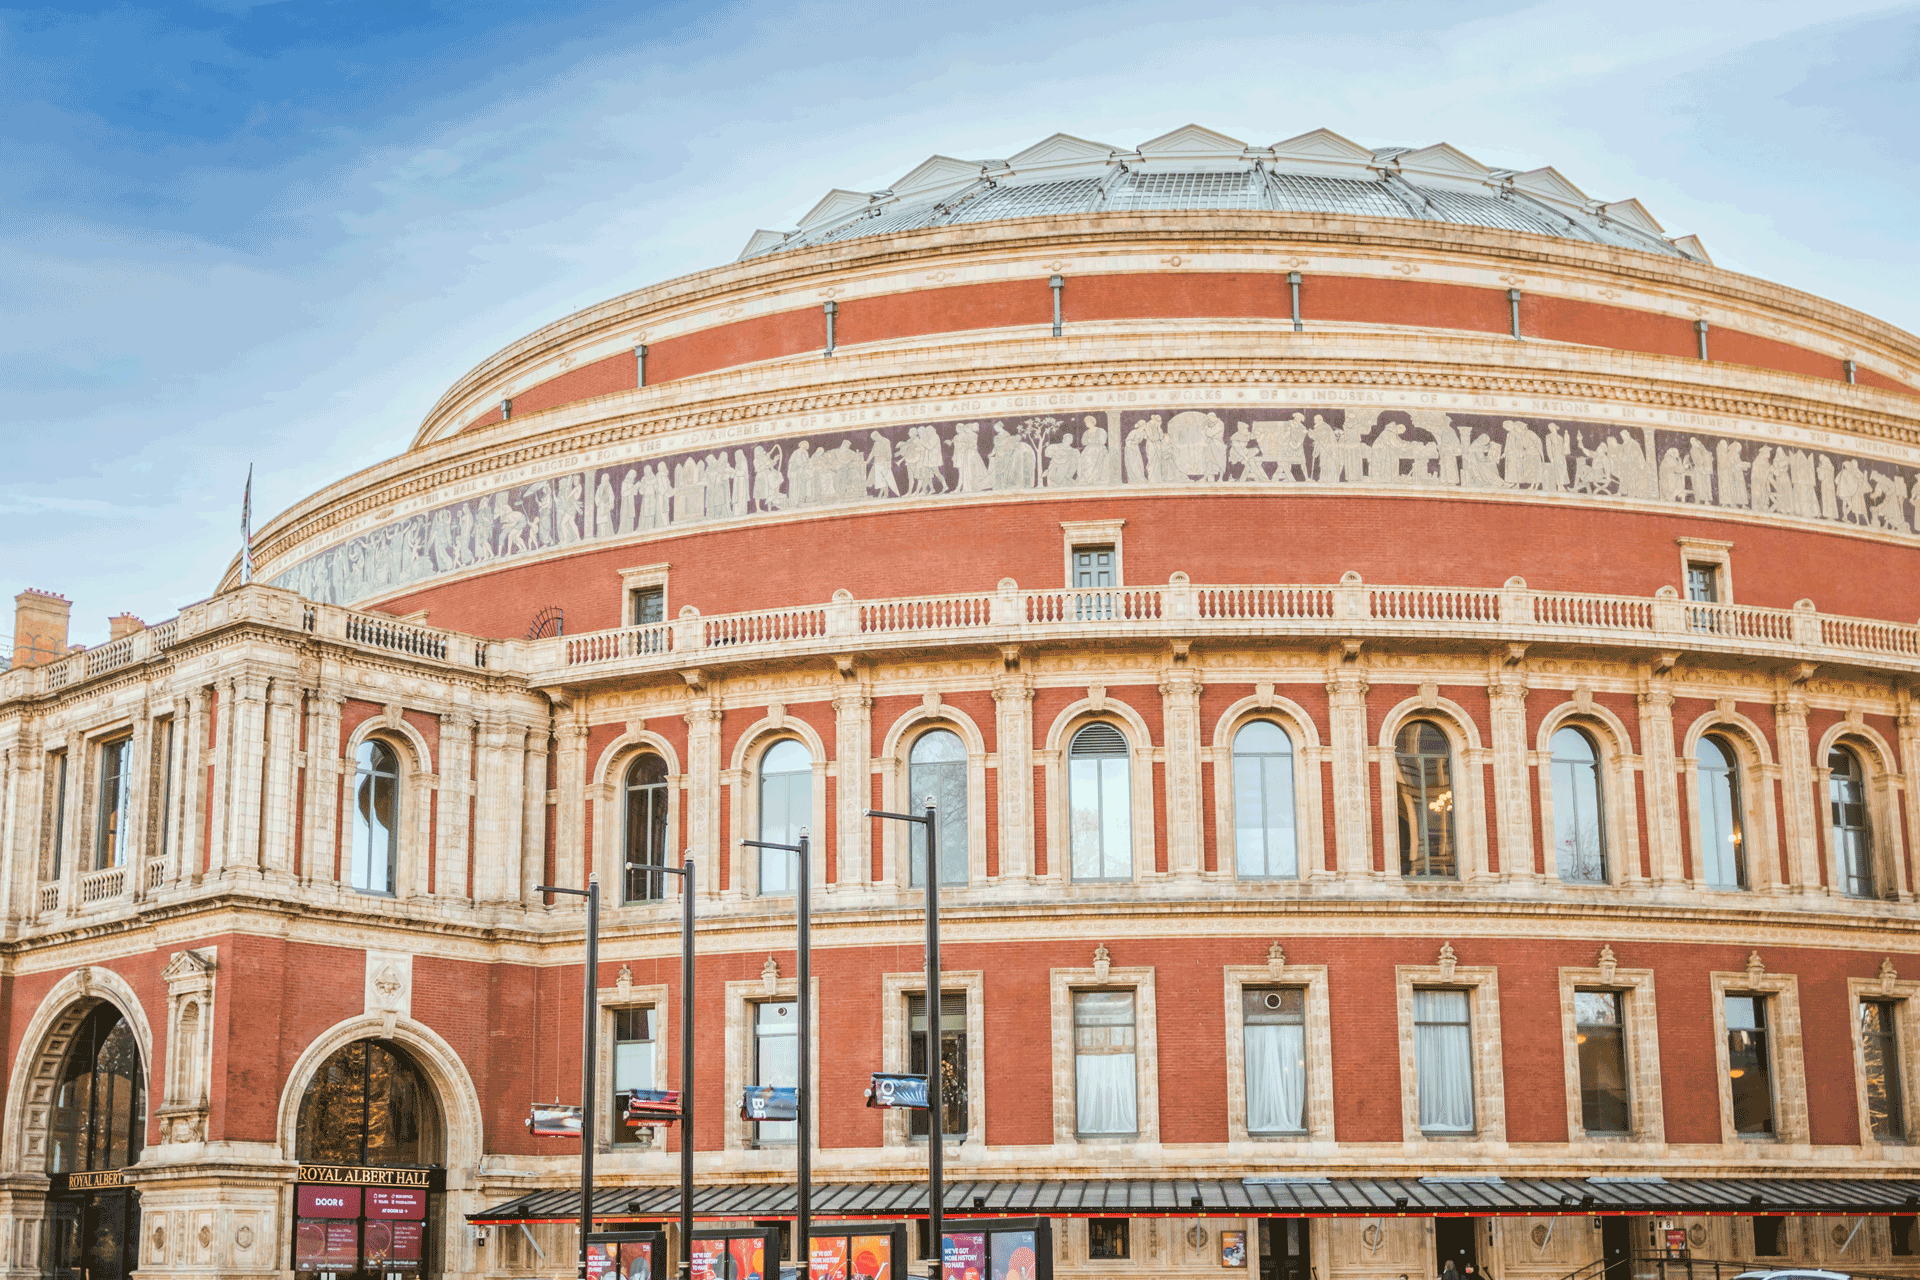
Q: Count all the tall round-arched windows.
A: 10